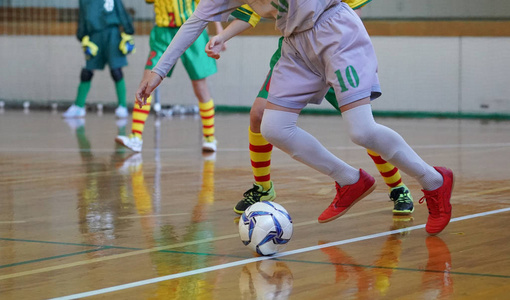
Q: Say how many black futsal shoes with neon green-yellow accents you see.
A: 2